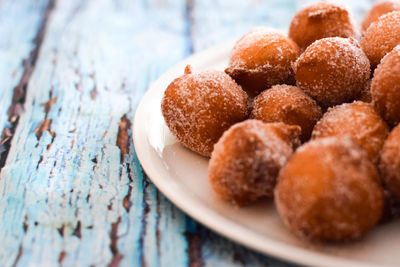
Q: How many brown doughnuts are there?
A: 12